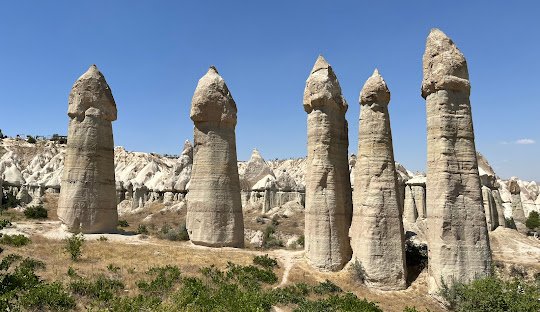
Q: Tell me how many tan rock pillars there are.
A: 5